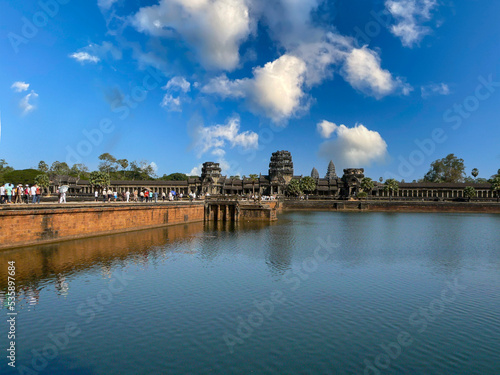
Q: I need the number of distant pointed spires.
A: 2